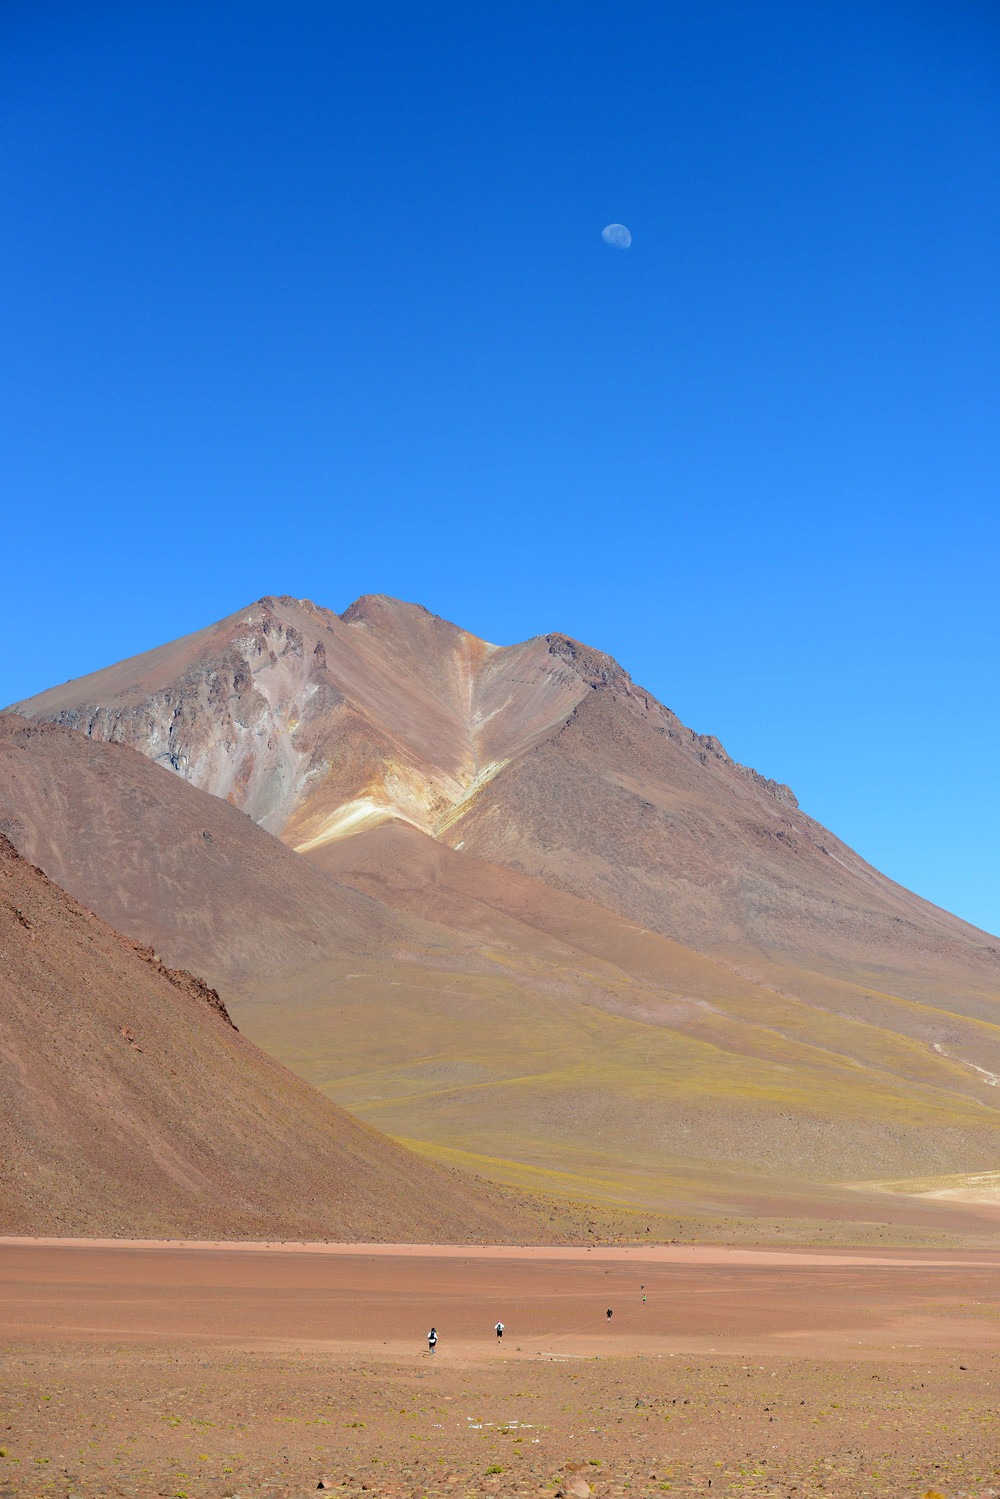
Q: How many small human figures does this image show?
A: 5